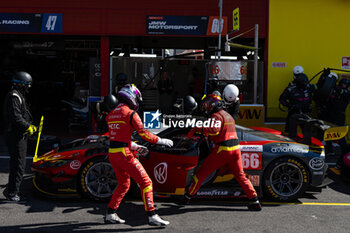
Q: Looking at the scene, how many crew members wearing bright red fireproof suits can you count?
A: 2